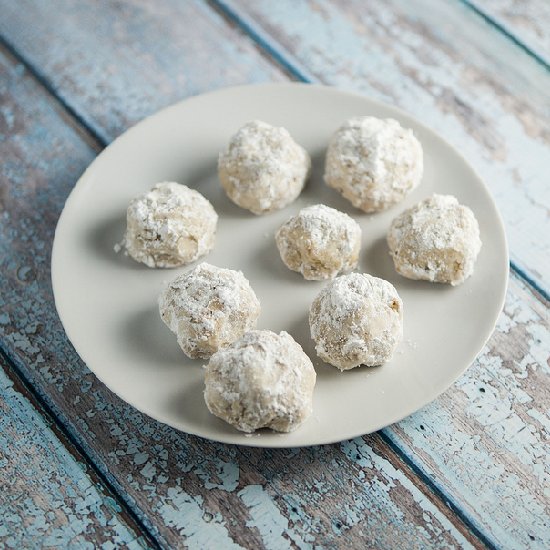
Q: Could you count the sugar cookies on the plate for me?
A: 8